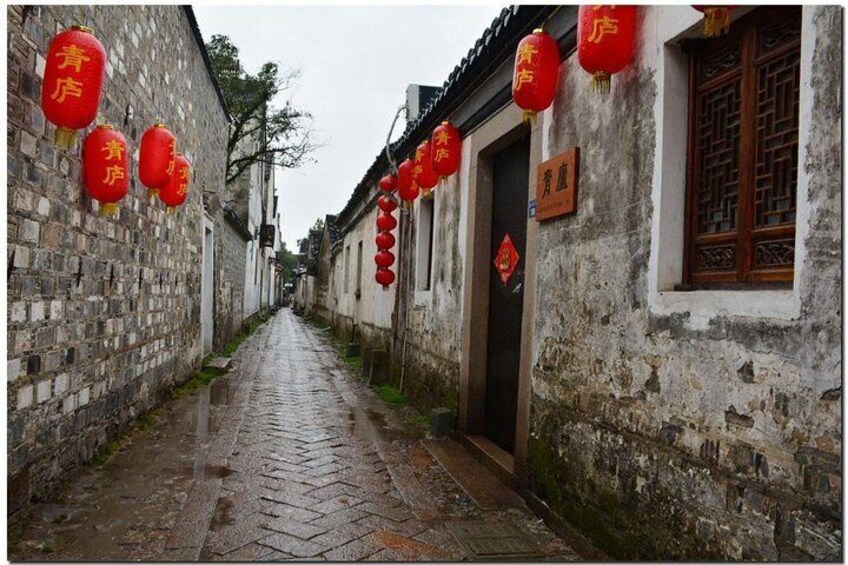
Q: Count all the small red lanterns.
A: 6